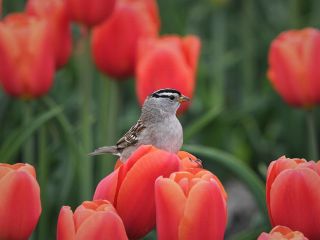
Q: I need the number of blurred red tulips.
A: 6